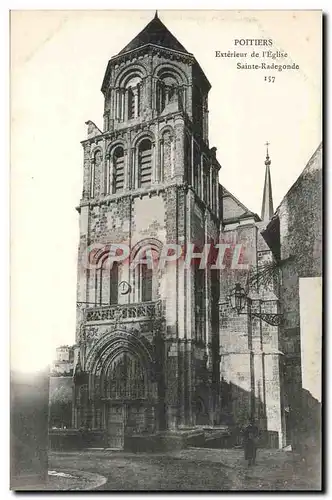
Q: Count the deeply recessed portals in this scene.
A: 1